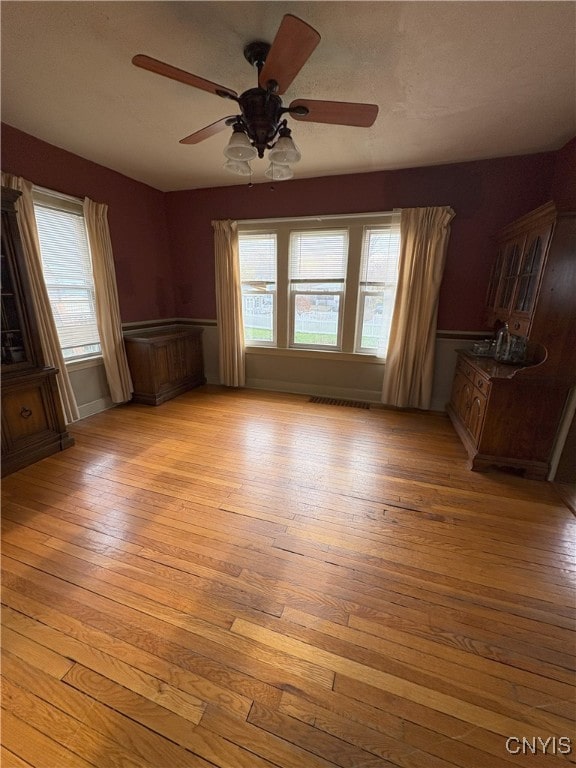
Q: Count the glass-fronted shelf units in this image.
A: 2